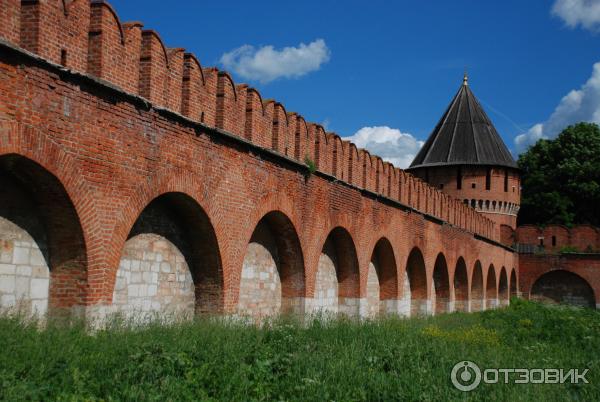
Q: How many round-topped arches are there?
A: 13